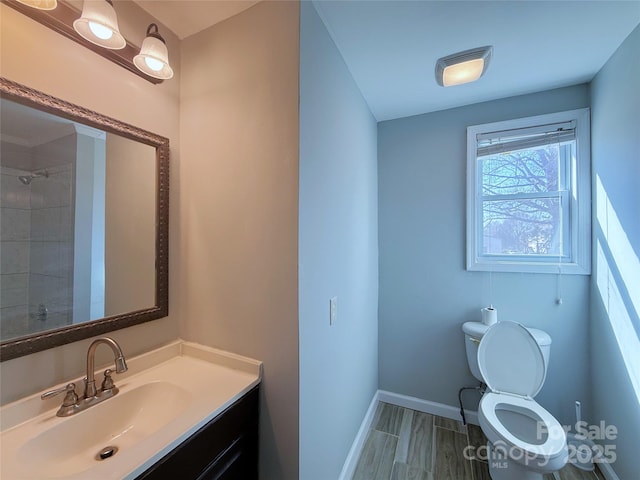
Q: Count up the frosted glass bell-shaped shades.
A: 3